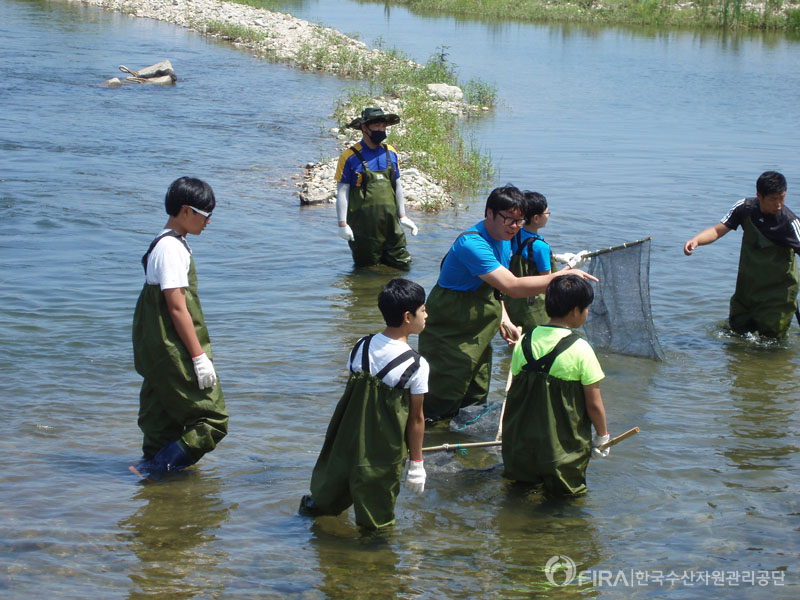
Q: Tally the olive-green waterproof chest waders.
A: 7